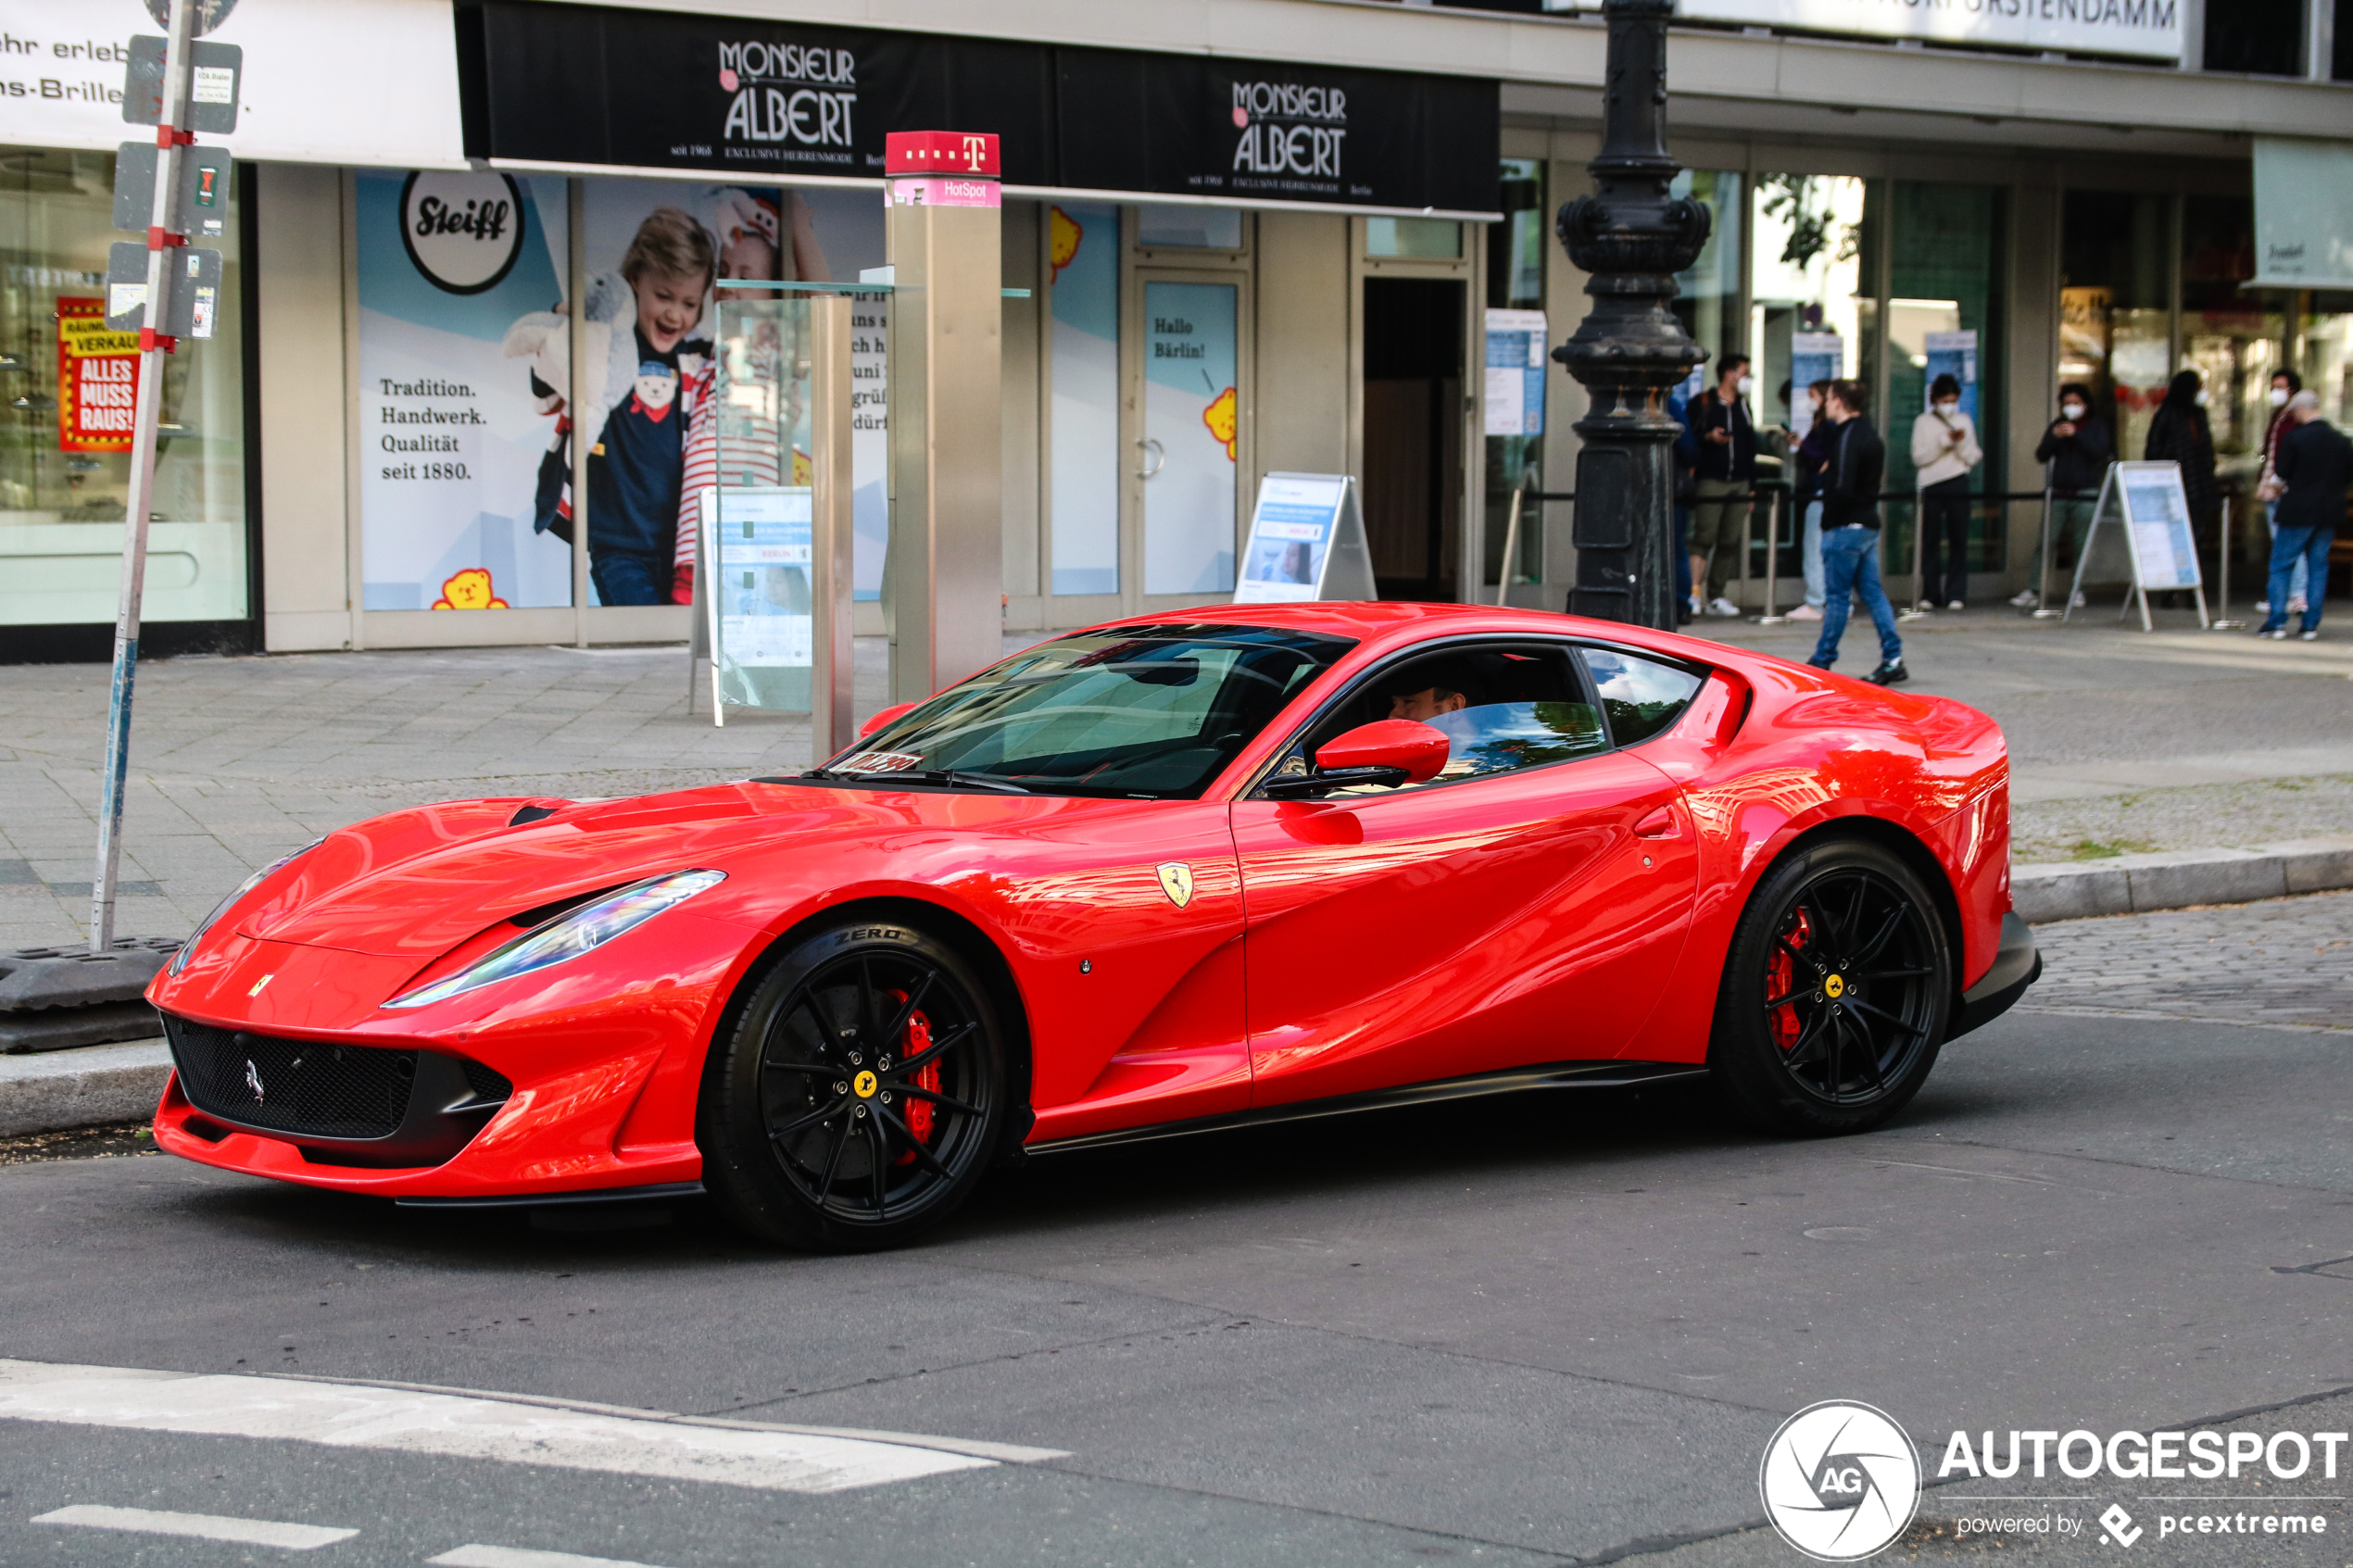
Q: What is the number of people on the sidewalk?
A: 9